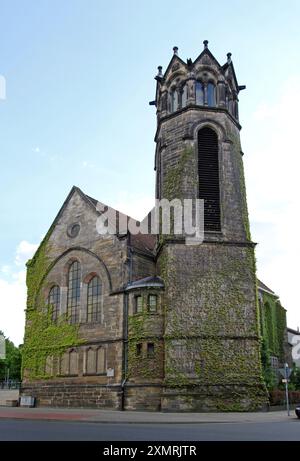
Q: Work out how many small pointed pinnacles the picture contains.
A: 4